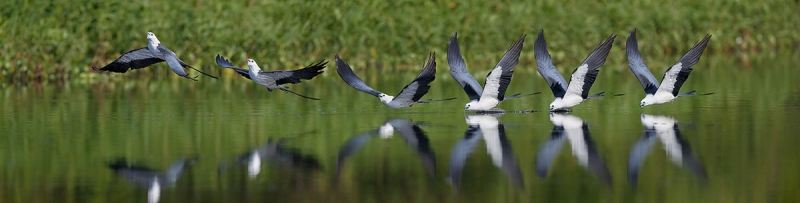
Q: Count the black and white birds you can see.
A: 6